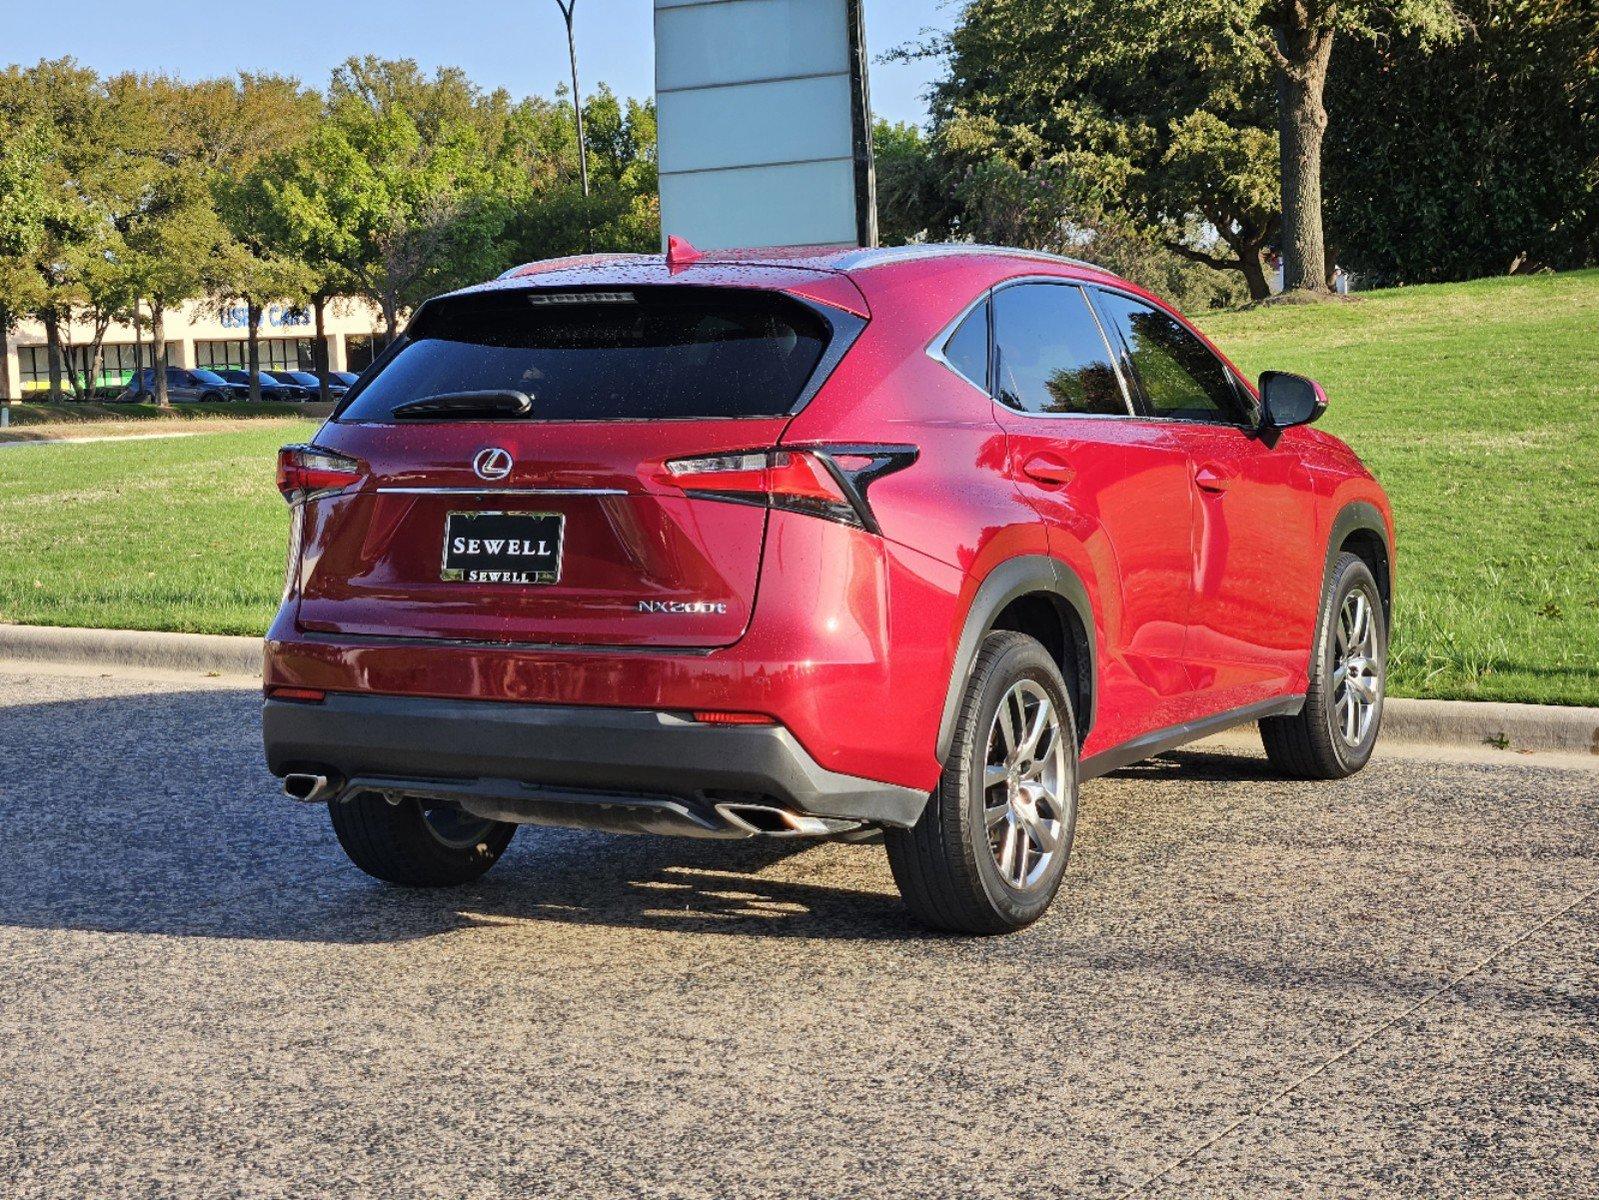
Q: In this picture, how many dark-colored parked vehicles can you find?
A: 4